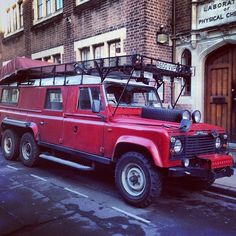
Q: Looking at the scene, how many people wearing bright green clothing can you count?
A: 0